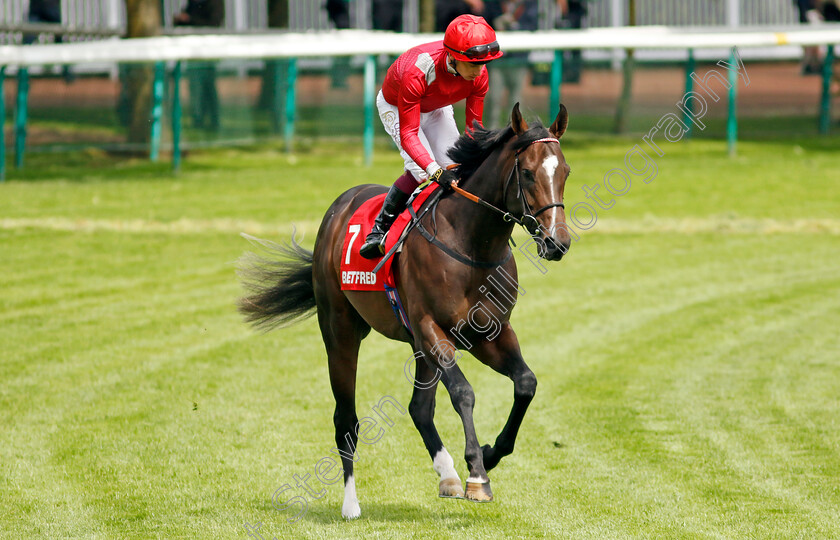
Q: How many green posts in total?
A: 10